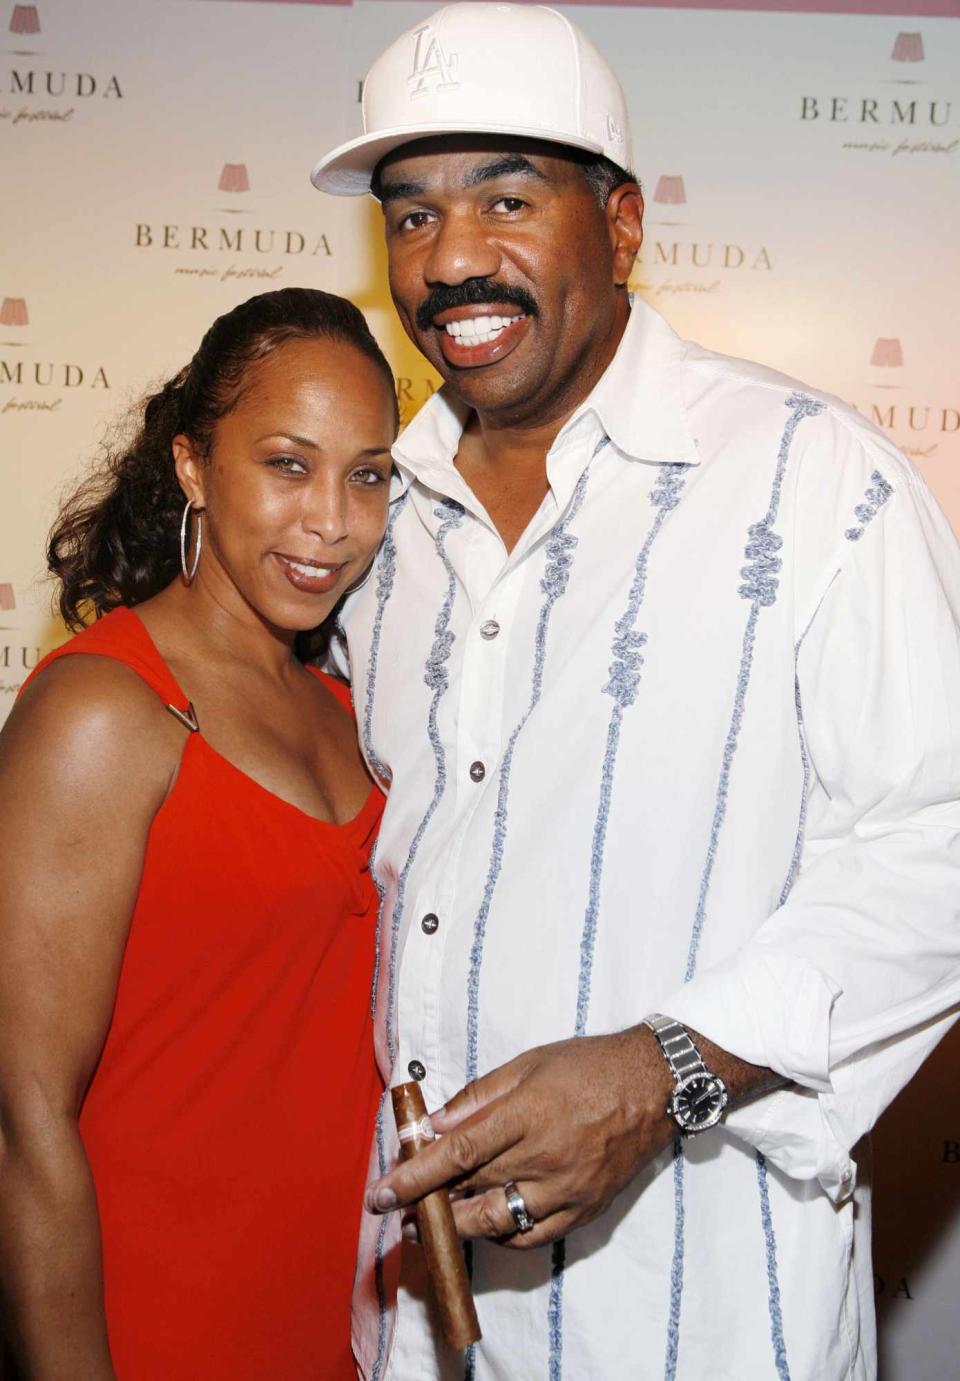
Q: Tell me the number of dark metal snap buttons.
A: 4